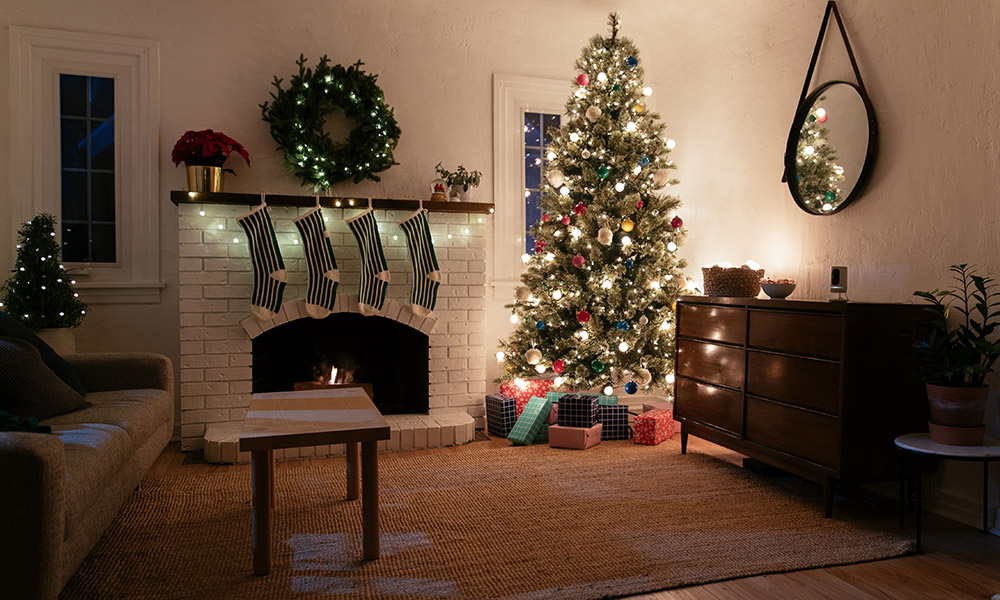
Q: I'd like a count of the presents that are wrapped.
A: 11